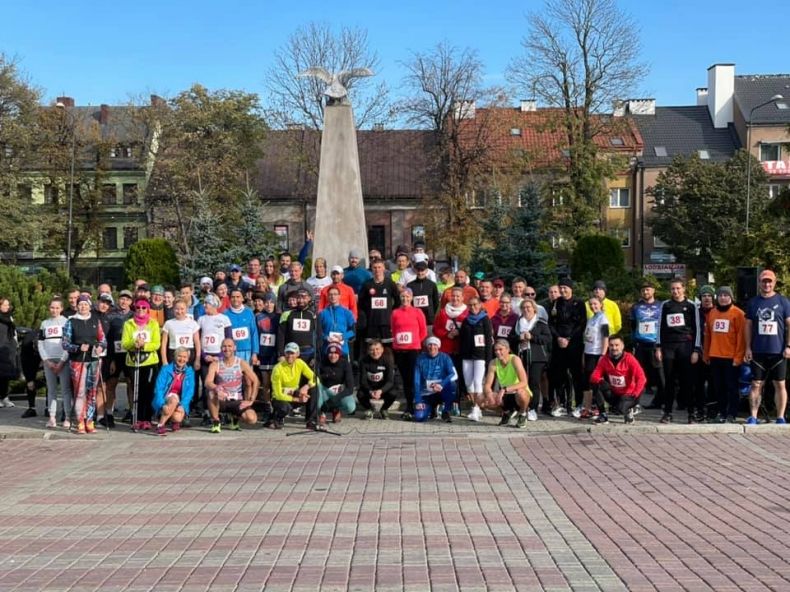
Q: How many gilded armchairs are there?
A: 0